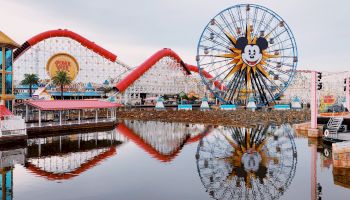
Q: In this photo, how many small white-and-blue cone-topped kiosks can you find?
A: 4